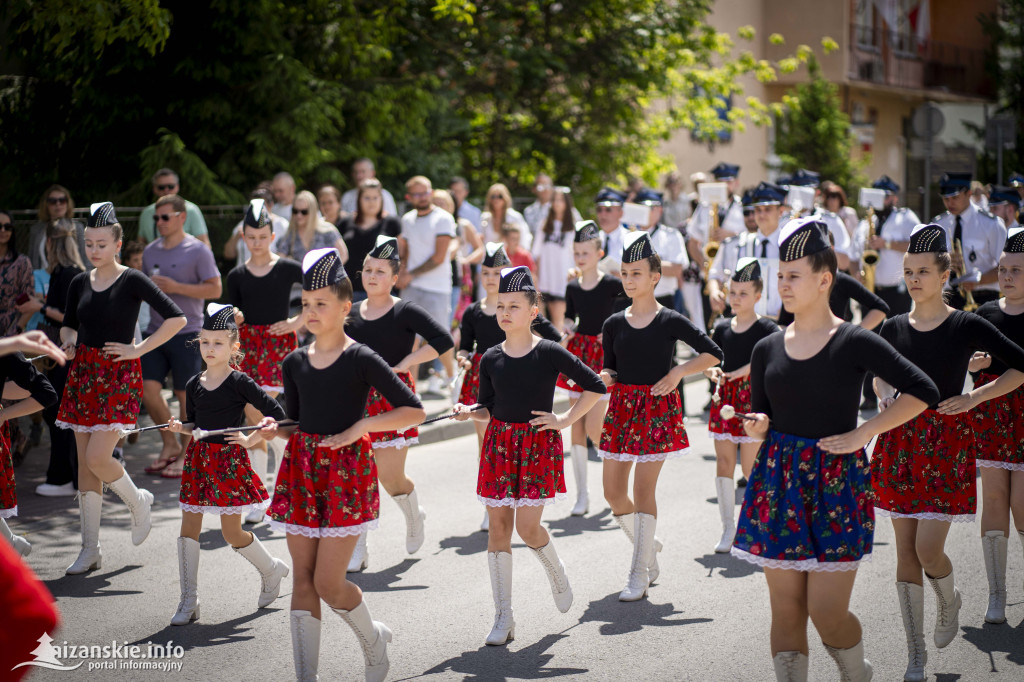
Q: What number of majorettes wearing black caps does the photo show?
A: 13